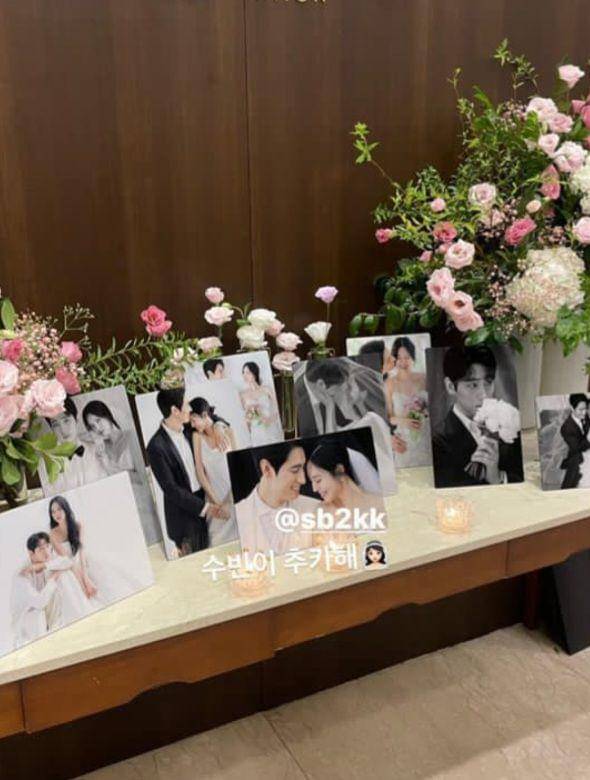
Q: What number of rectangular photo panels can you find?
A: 9